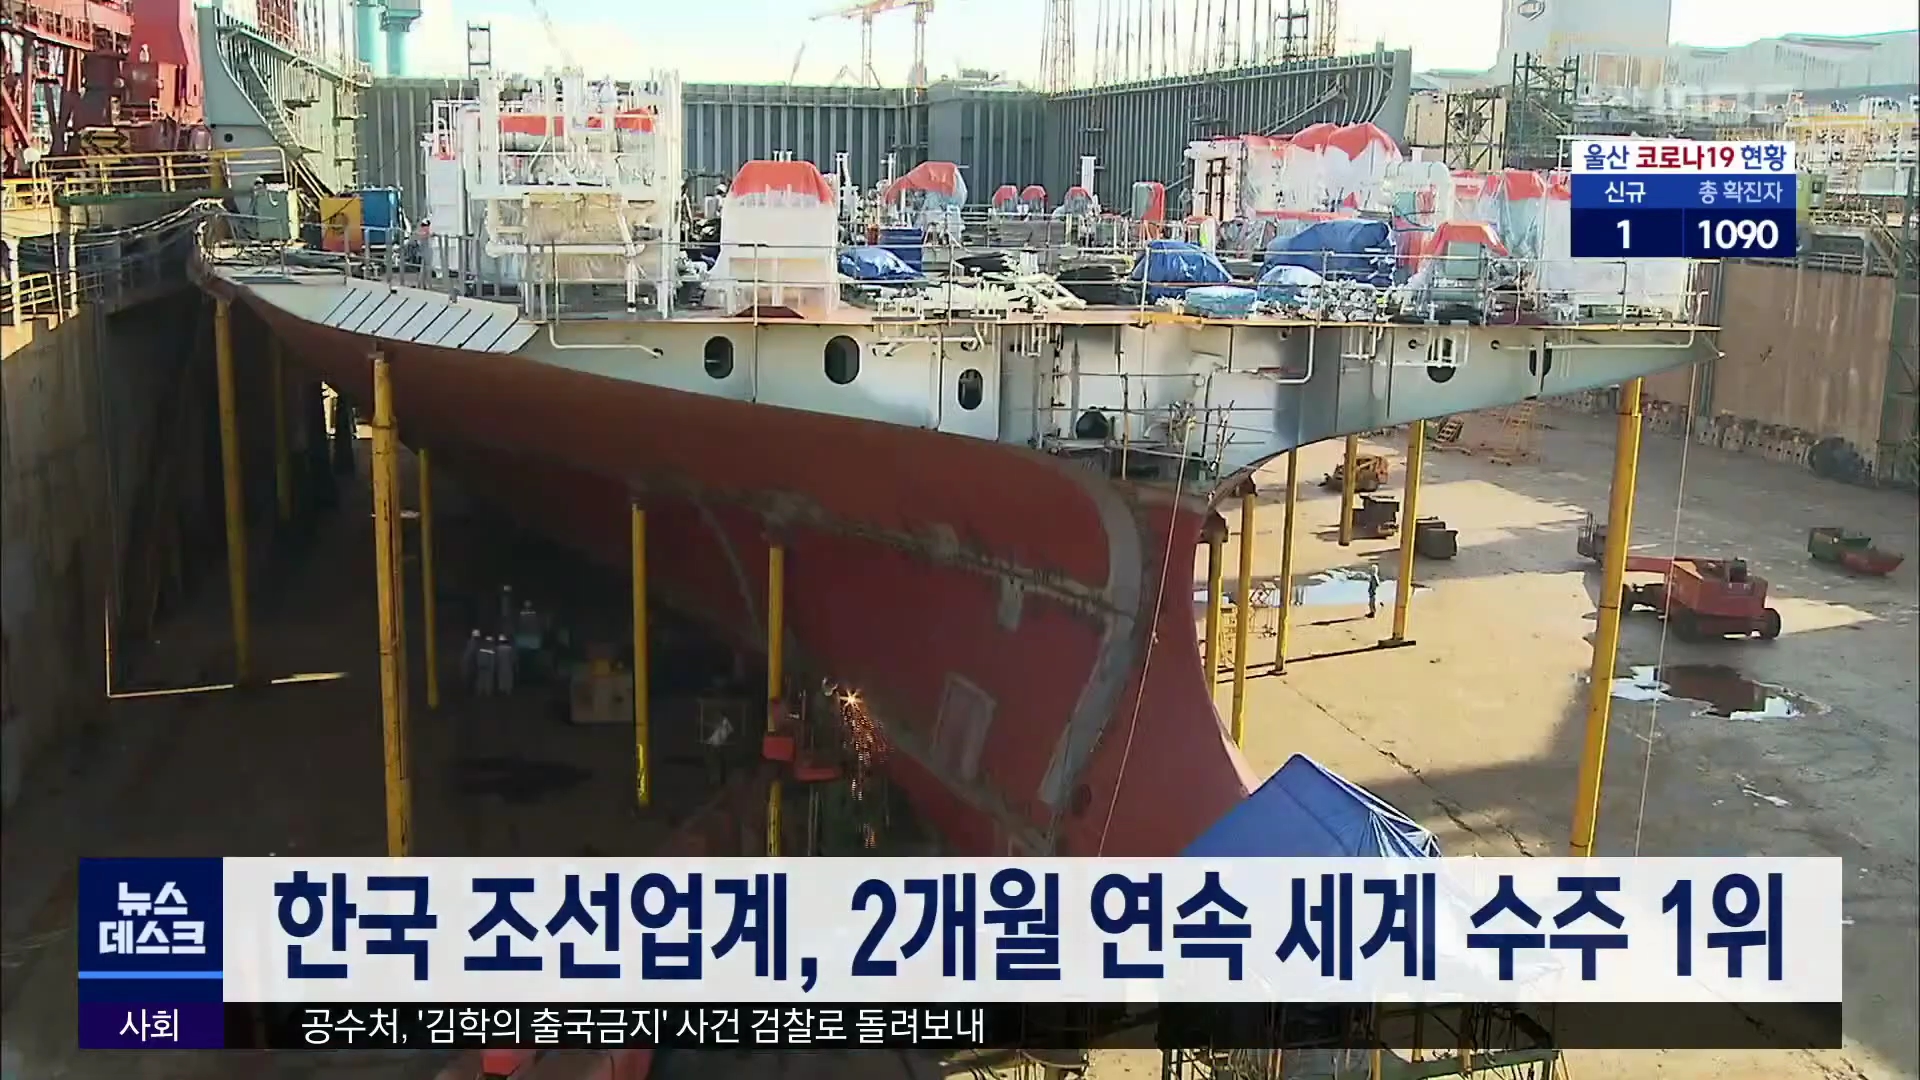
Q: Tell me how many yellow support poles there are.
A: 12